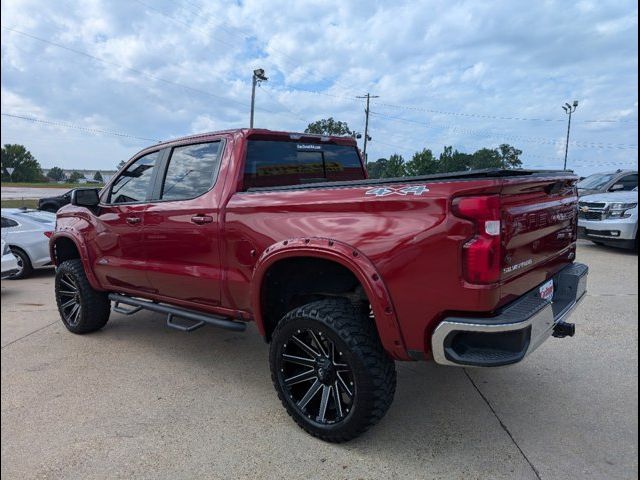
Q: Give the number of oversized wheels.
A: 2